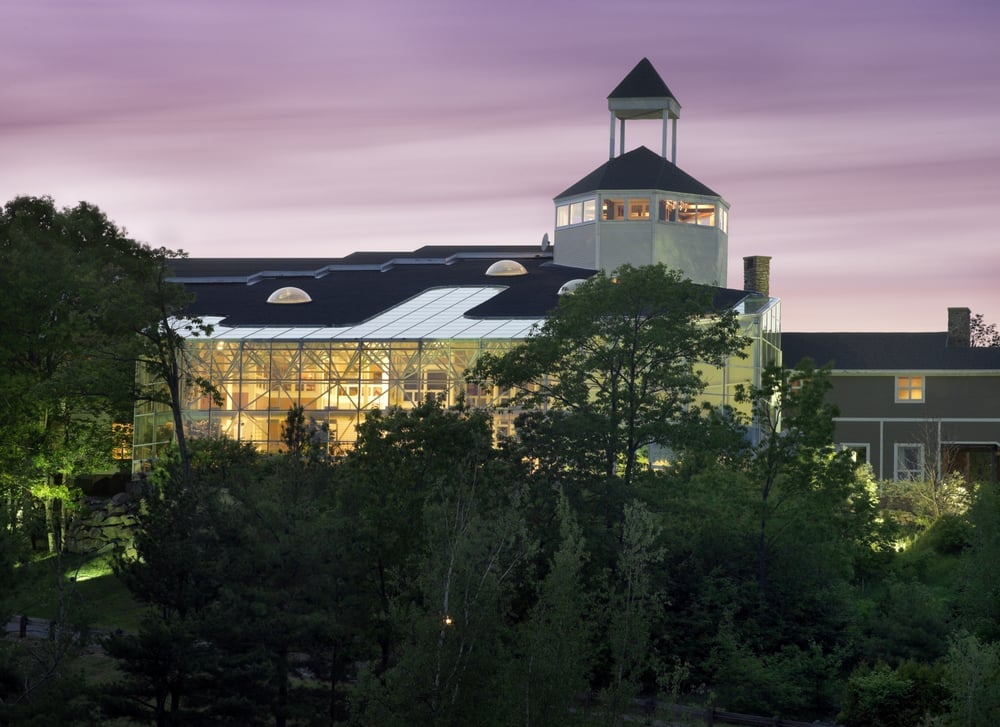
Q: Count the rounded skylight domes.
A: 3